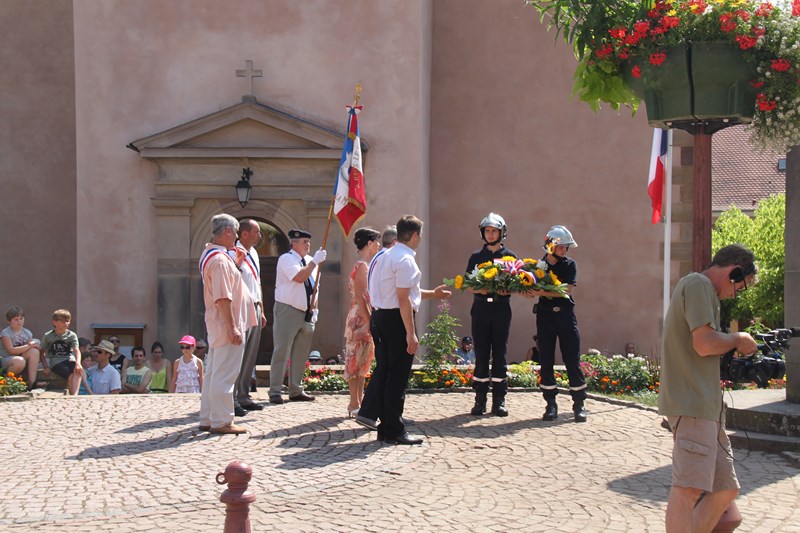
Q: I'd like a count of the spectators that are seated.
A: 2